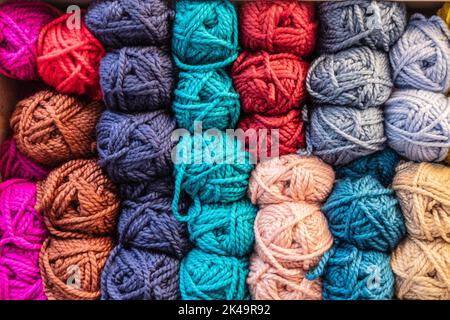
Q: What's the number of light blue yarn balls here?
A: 5